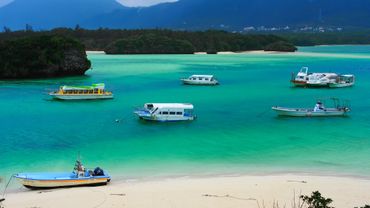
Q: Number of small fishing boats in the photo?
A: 2